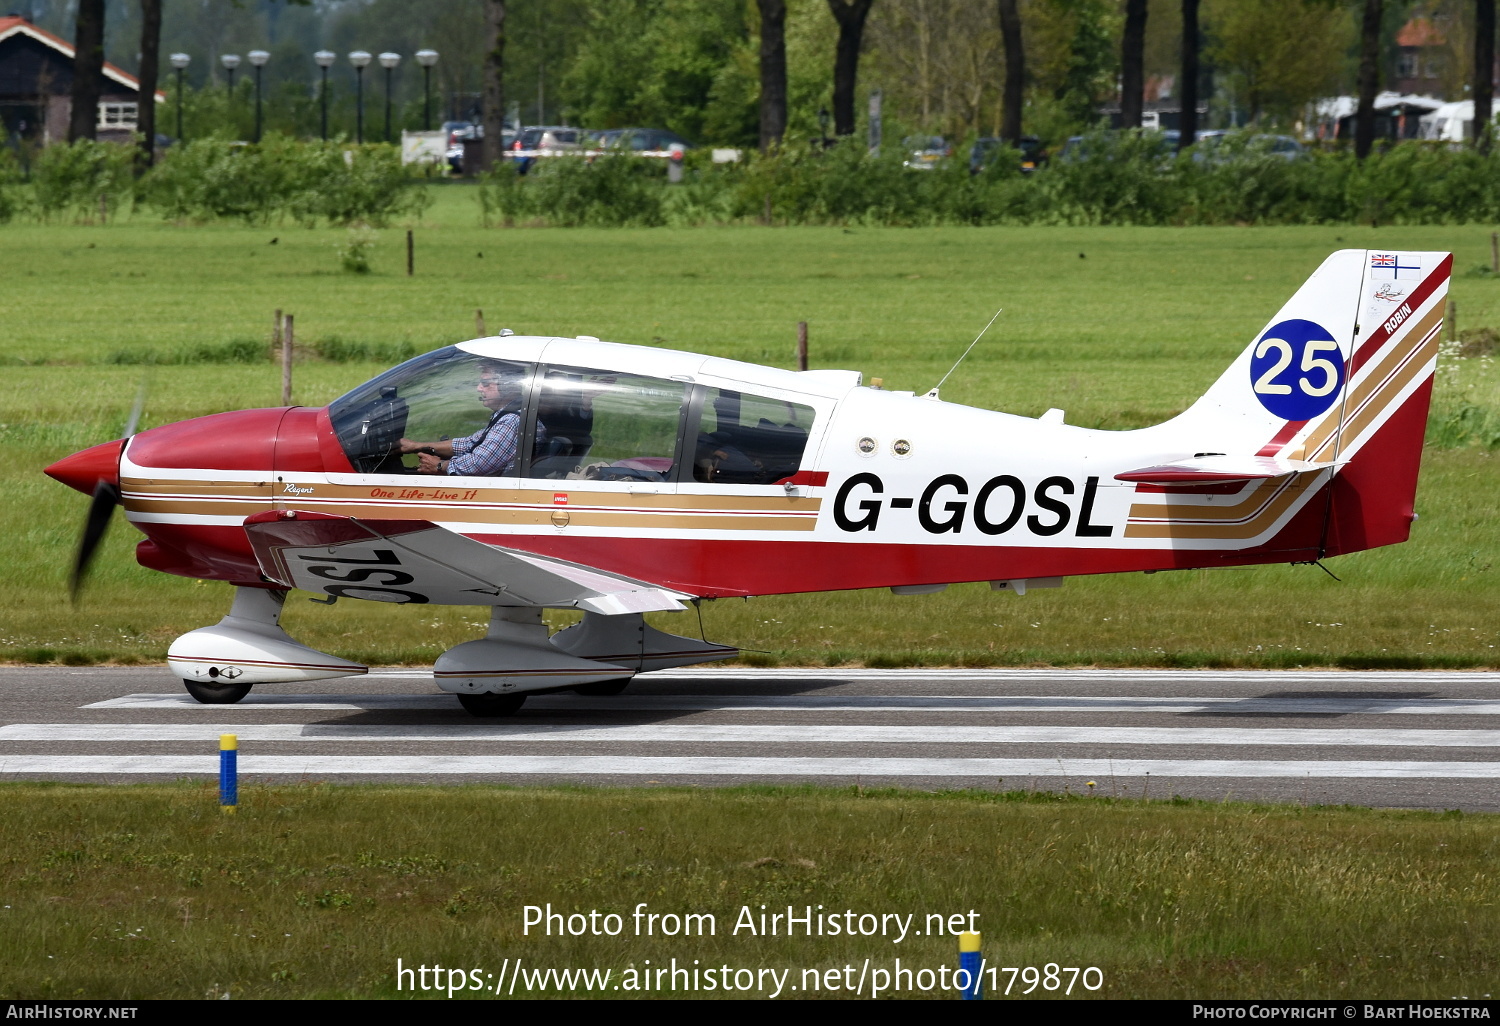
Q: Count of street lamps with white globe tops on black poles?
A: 7